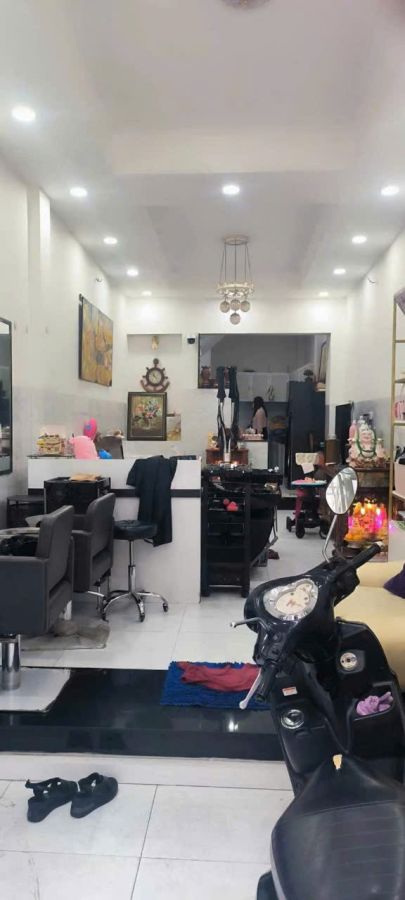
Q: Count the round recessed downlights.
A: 10